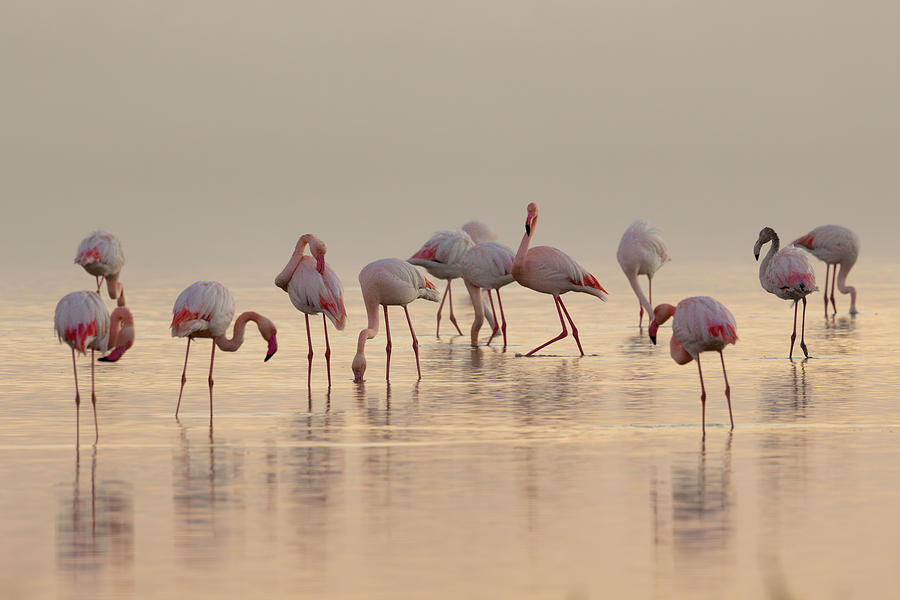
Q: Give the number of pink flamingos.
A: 13